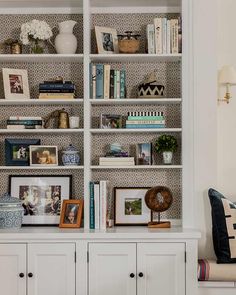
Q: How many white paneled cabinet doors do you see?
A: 4